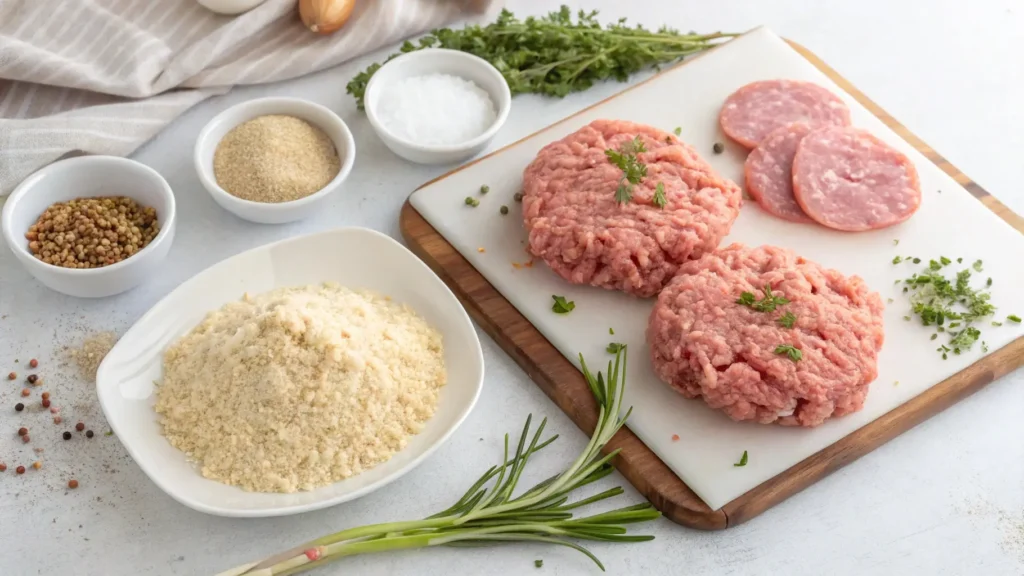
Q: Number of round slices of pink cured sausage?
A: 3